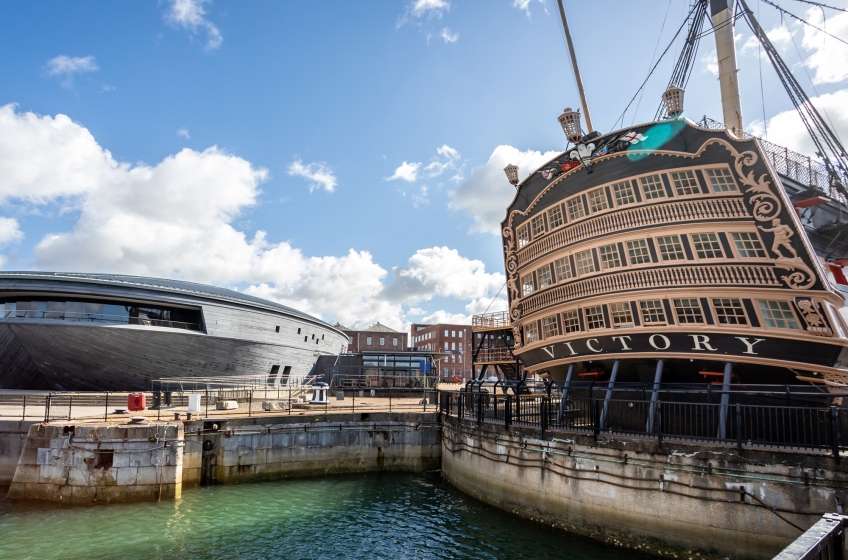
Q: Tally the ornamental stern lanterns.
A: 3